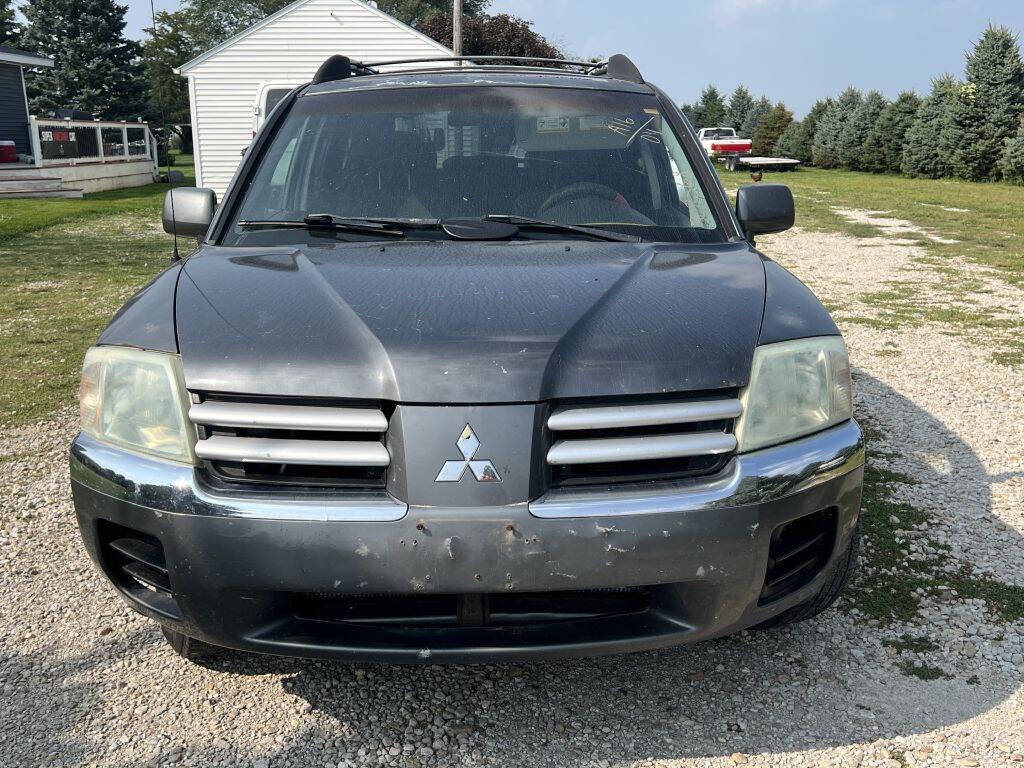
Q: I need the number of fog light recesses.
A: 2